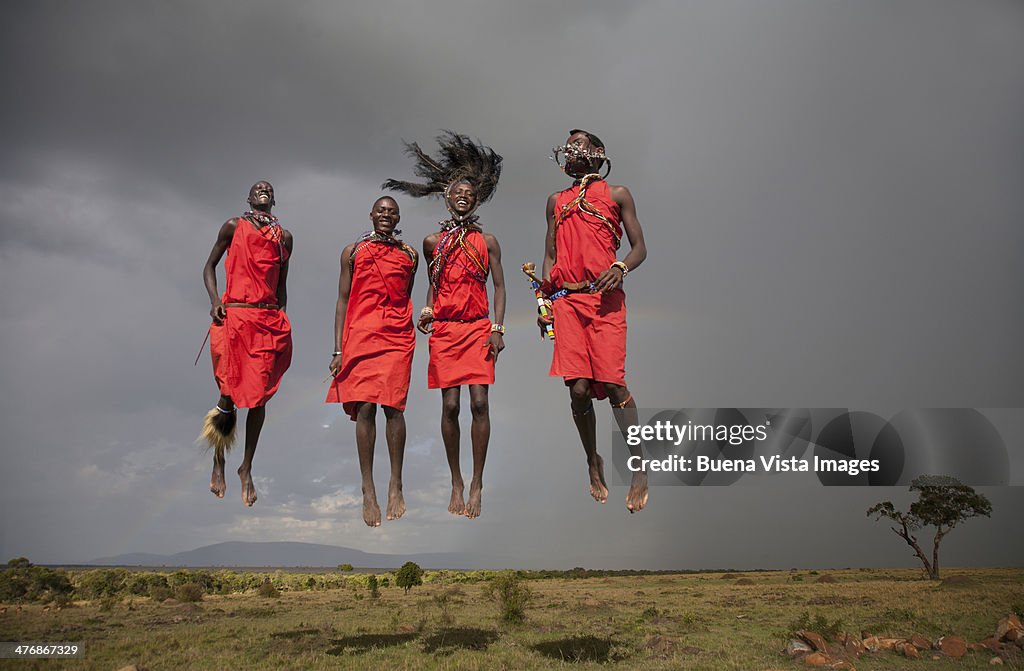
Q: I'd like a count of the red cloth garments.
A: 4